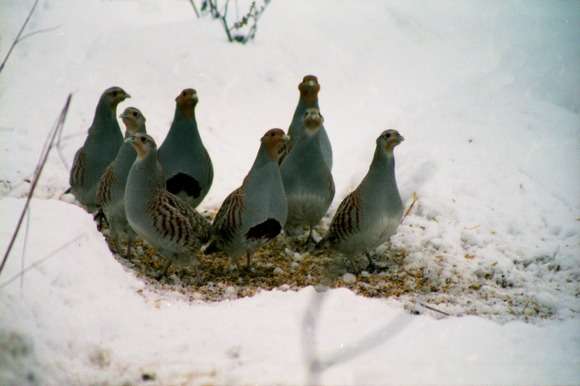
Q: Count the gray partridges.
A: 8